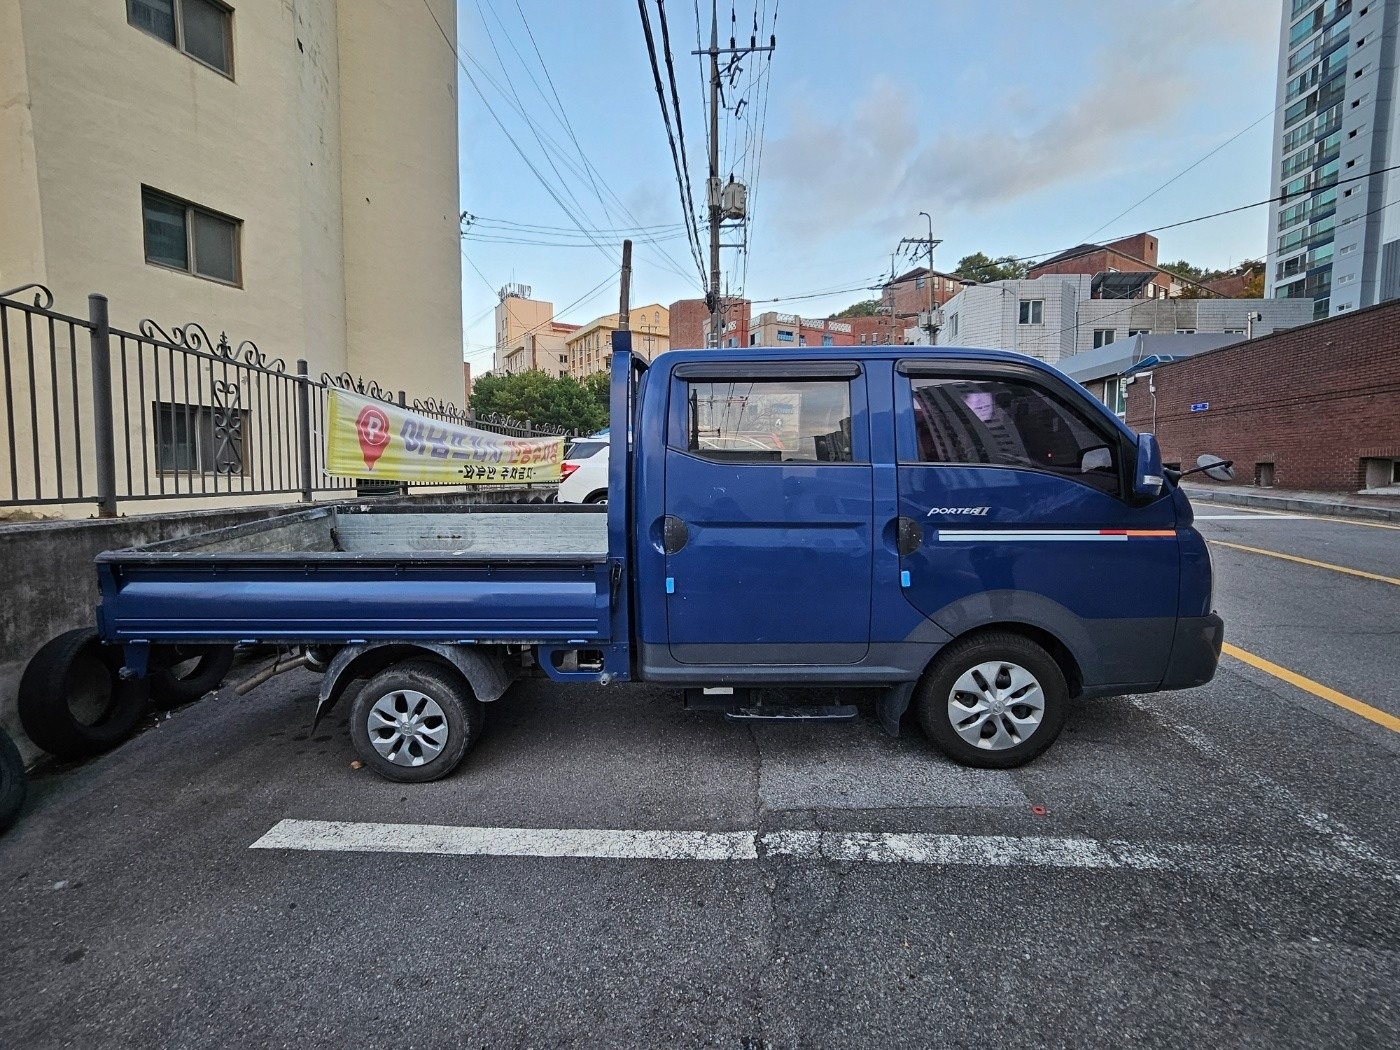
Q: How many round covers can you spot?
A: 2